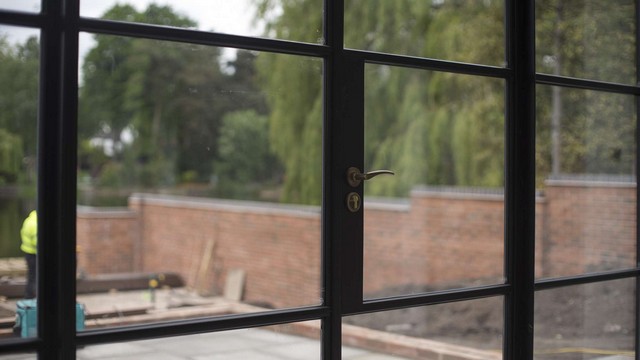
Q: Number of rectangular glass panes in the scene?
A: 12